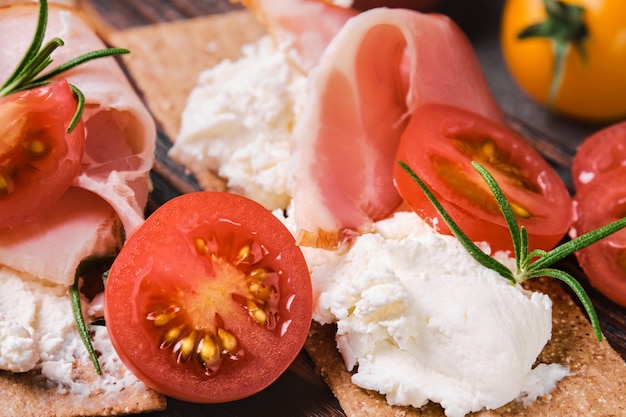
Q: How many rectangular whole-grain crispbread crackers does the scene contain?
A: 3